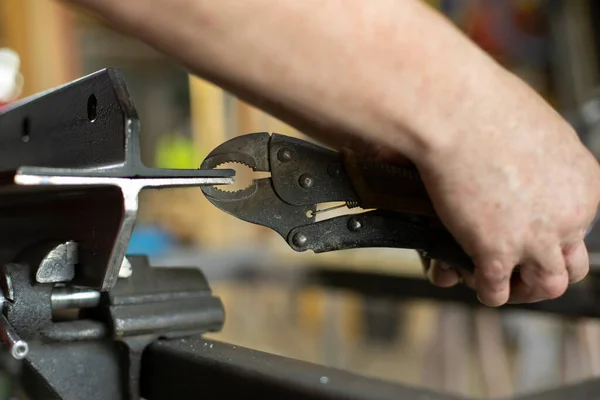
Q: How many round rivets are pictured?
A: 5